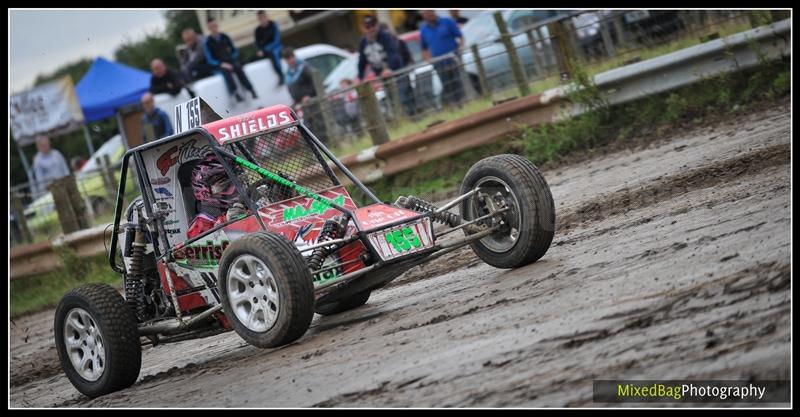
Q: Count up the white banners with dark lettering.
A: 1